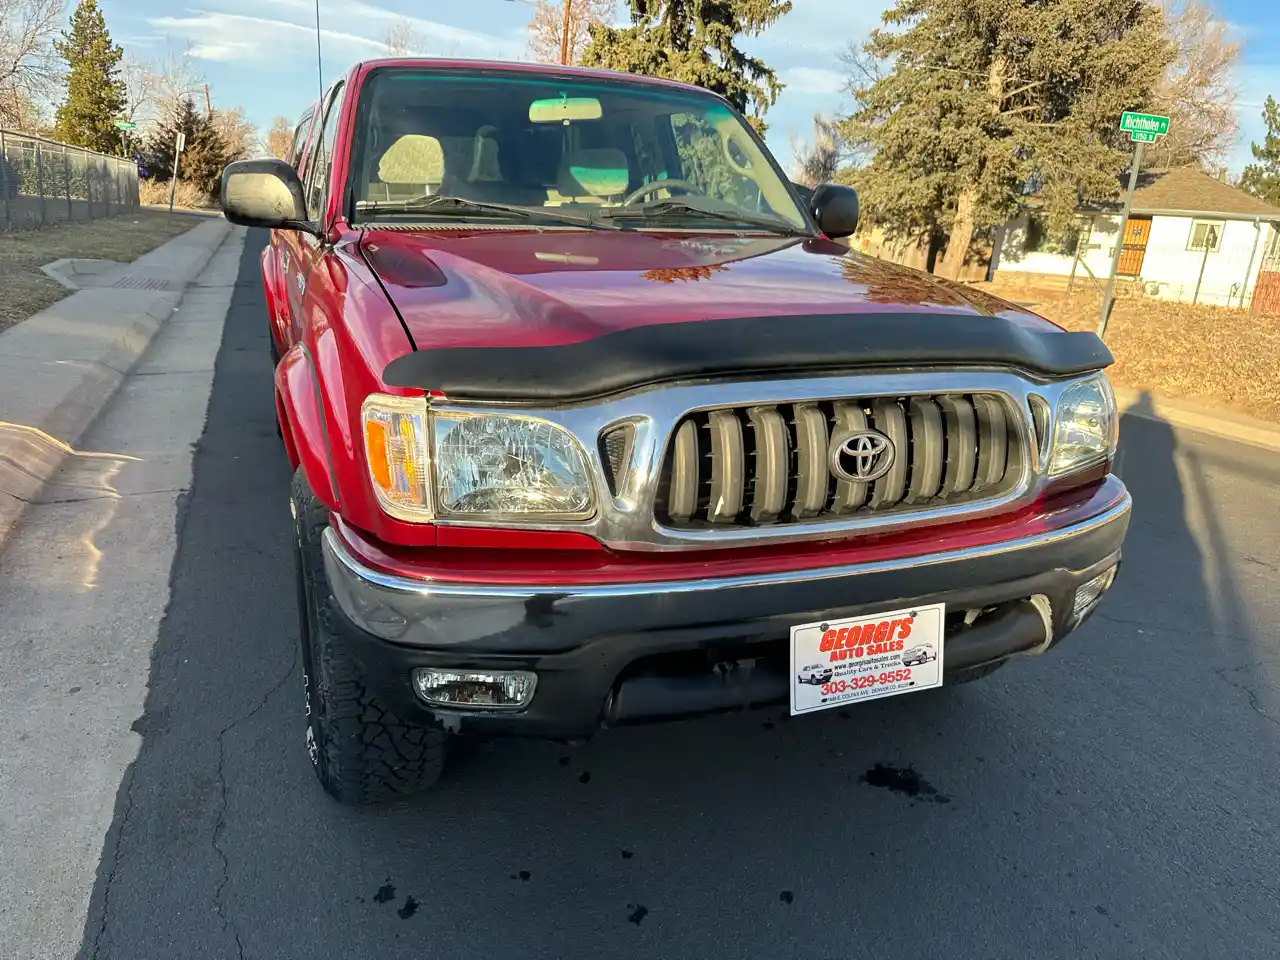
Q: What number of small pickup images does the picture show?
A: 2